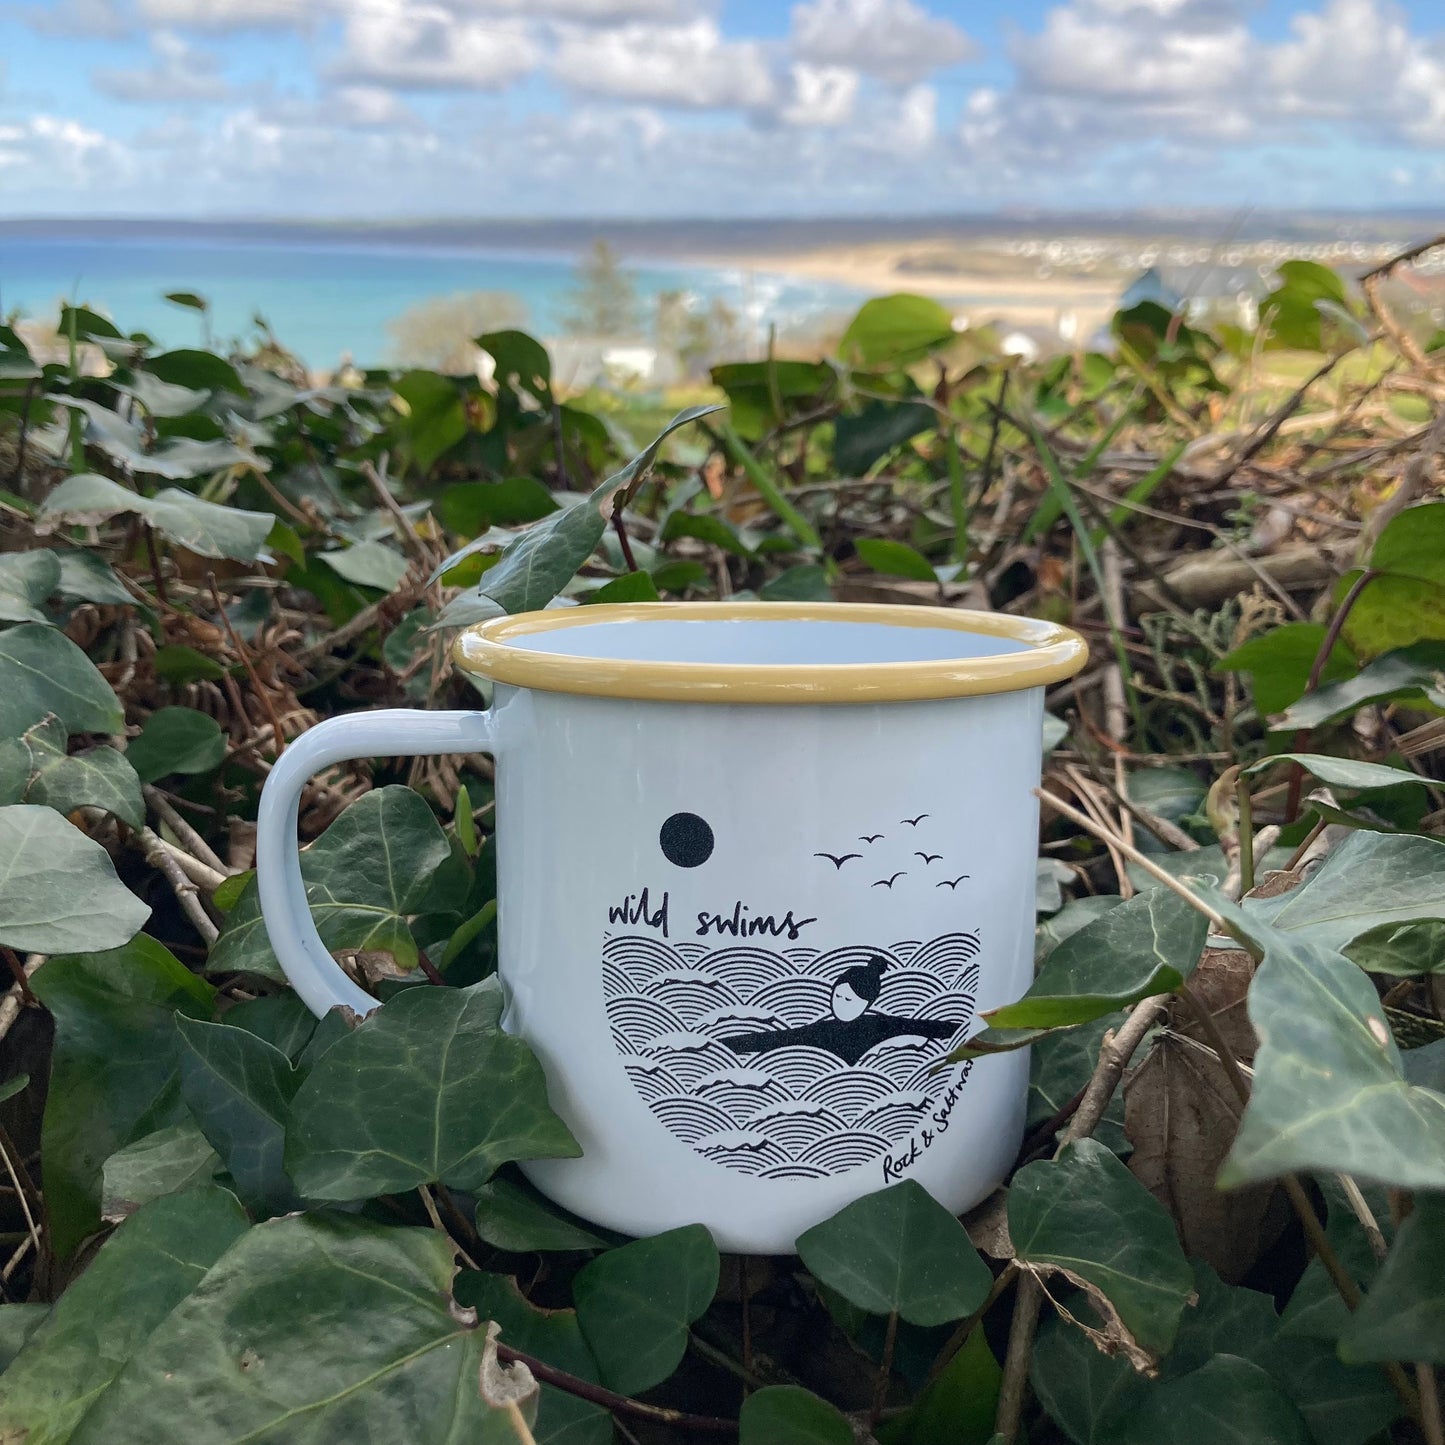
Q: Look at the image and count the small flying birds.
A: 6